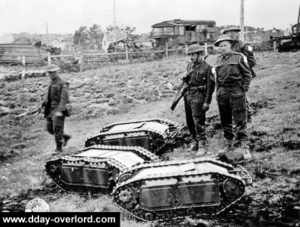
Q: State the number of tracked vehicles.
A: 3